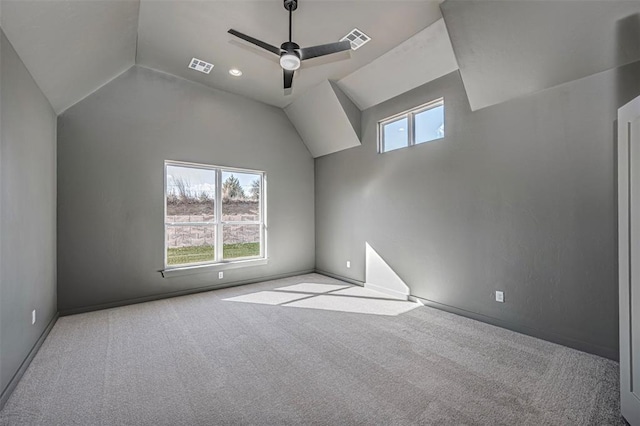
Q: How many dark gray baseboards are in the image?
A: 3